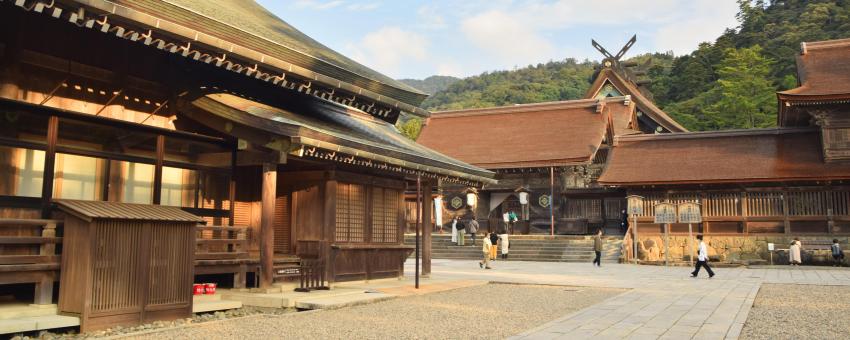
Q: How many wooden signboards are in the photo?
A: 3